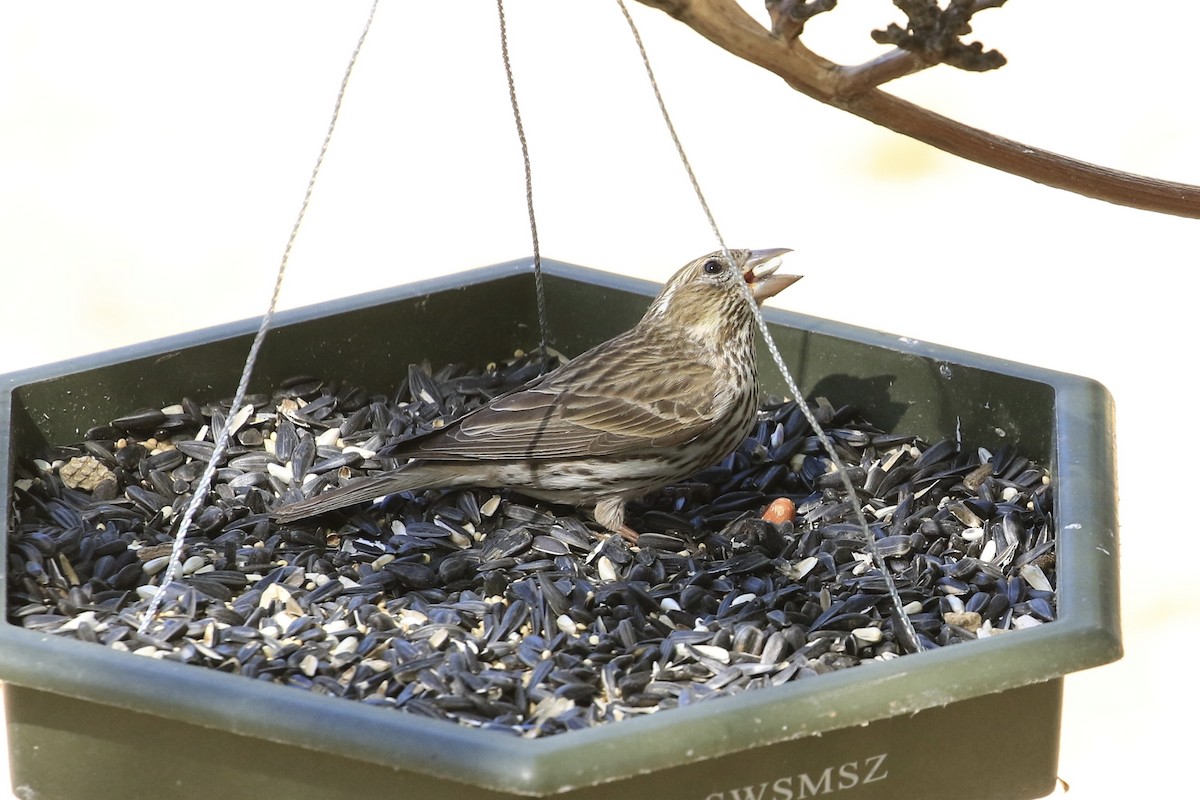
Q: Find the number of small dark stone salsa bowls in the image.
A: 0